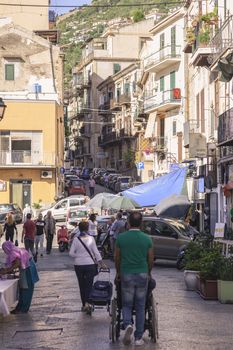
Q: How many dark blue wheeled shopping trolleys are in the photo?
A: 1